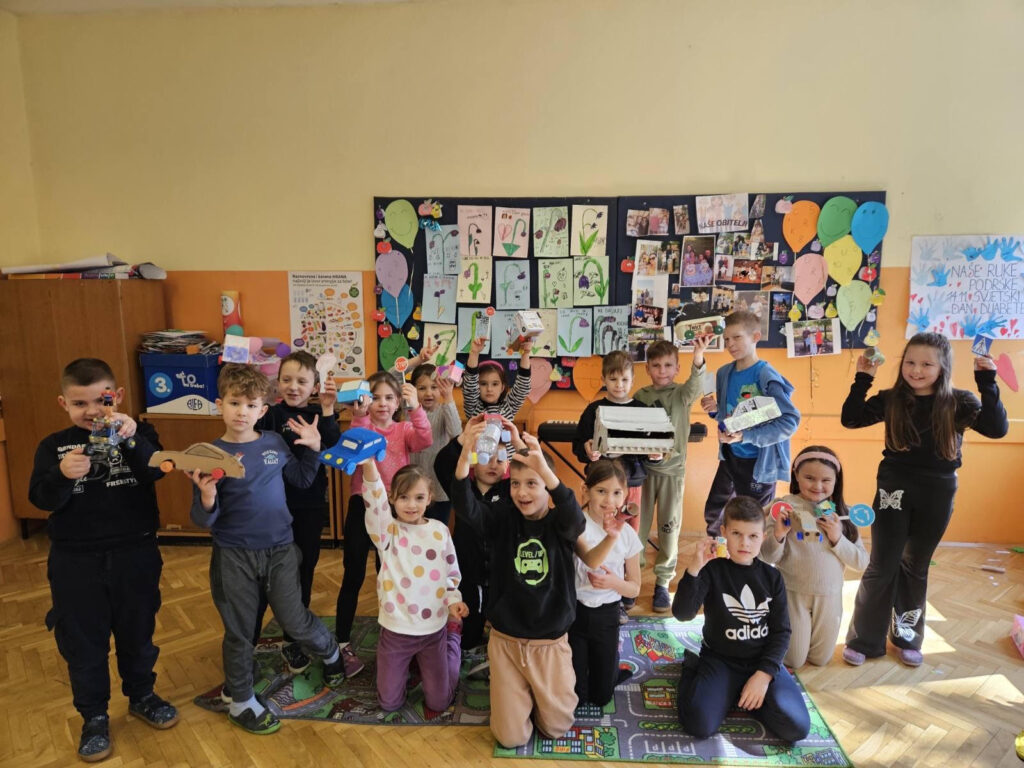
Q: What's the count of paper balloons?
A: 12